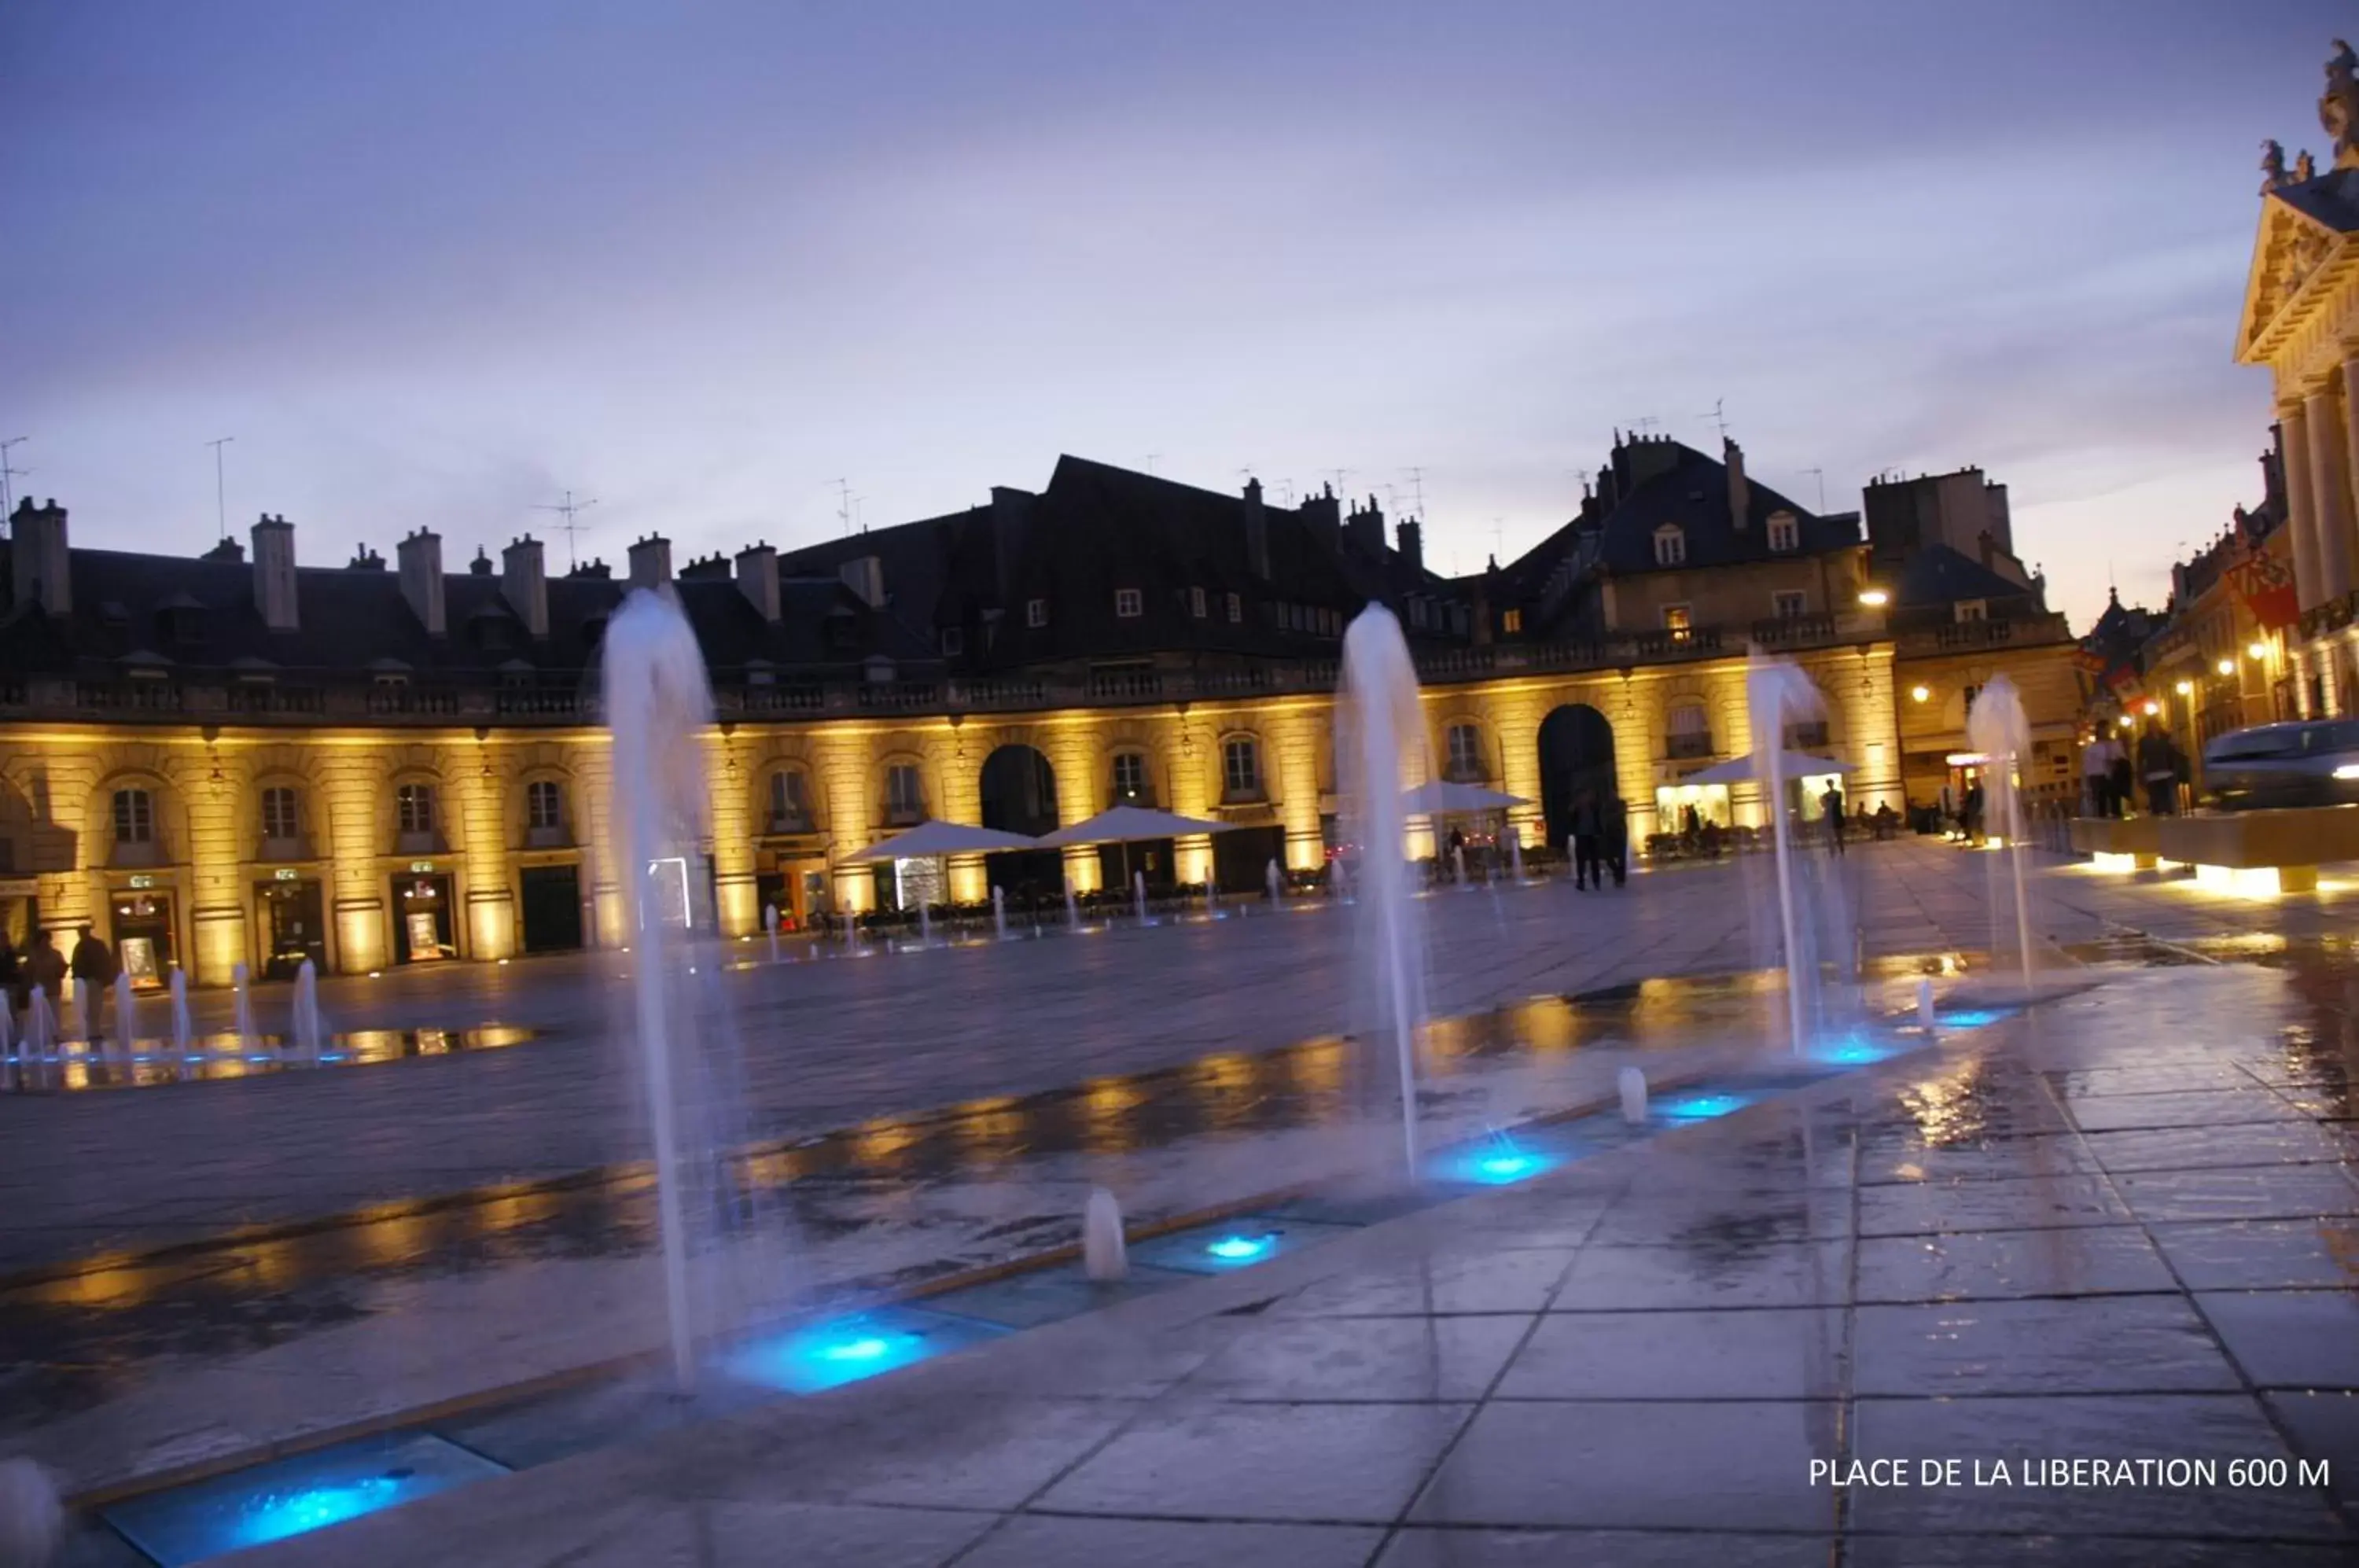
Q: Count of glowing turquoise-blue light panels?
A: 7